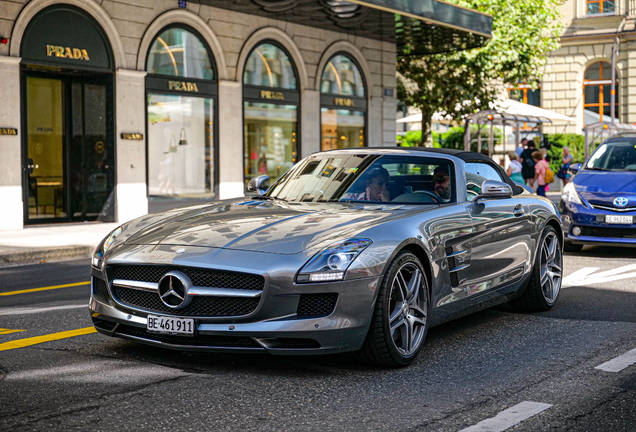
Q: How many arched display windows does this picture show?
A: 3